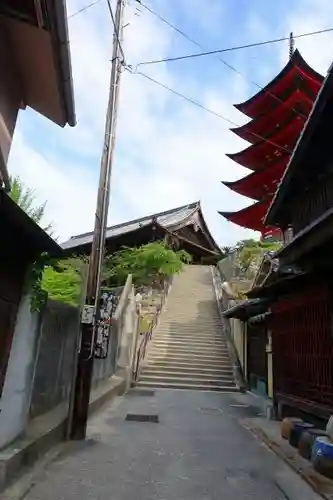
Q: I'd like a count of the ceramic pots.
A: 4